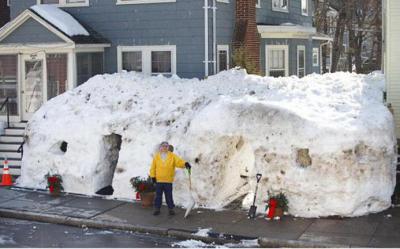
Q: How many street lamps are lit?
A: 0